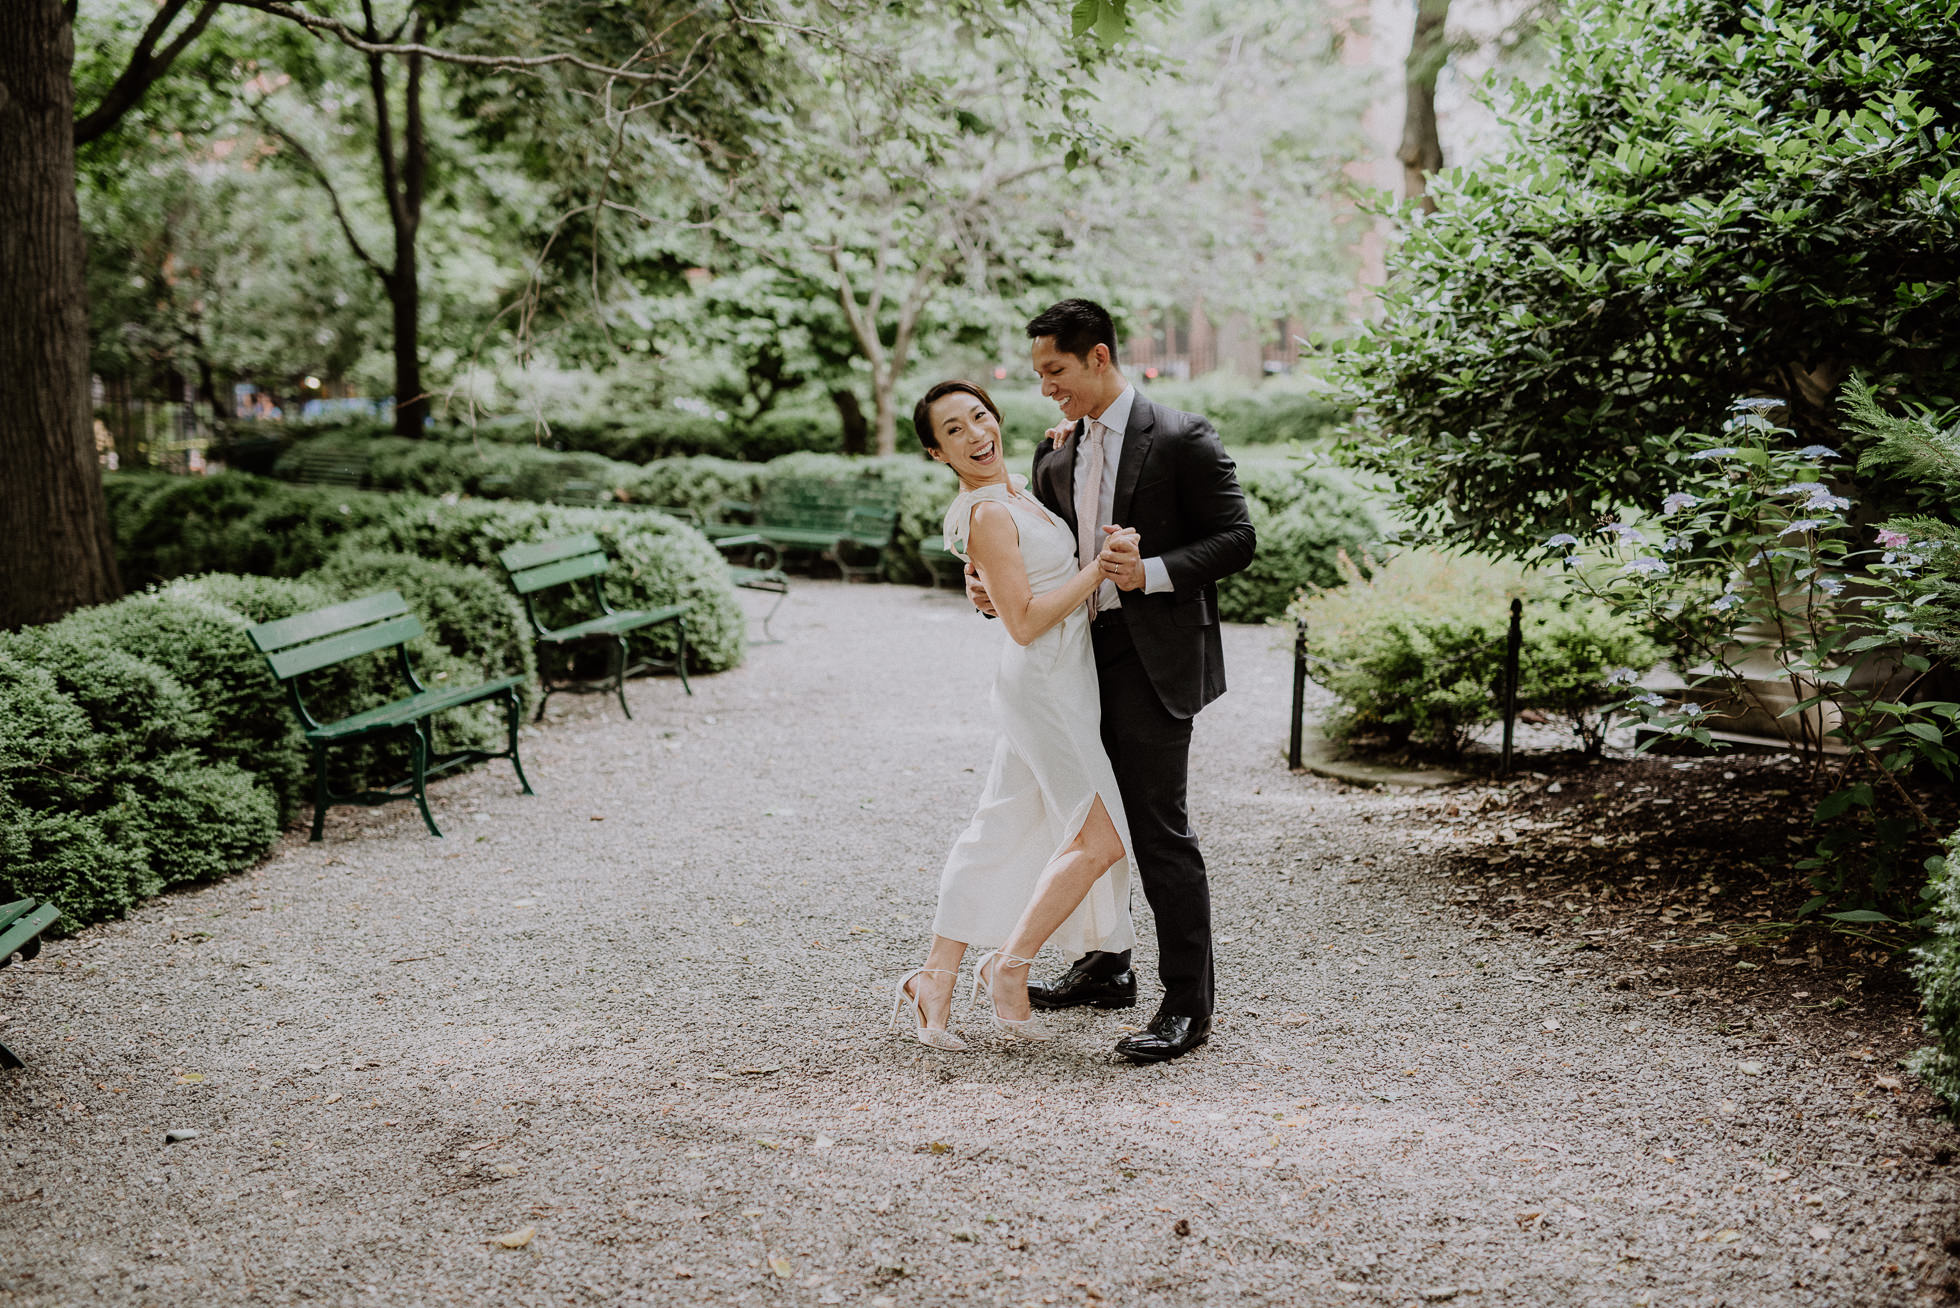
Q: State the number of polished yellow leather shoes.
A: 0